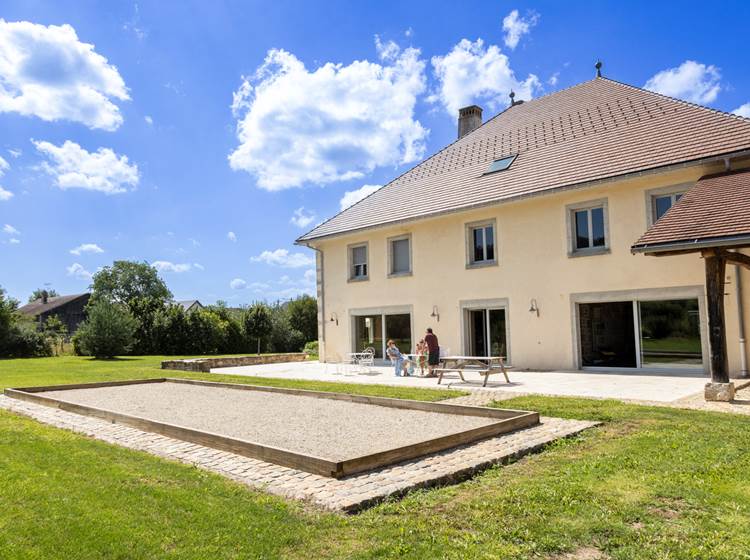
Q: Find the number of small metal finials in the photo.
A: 2